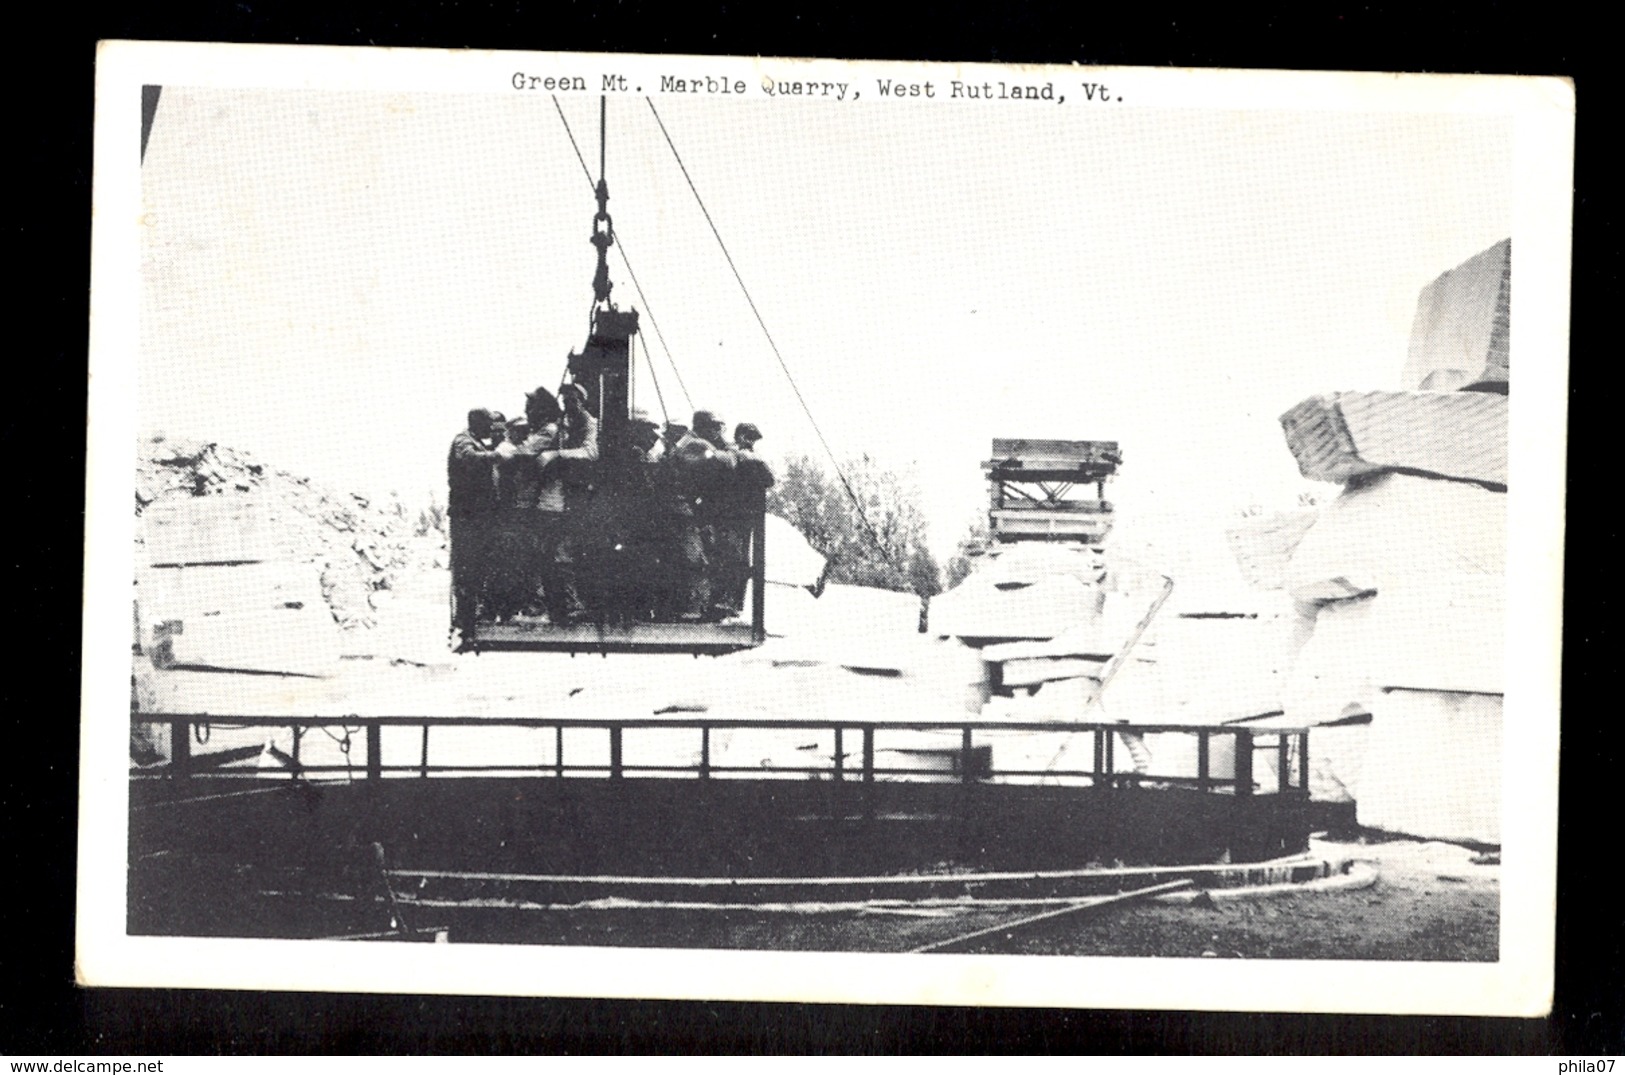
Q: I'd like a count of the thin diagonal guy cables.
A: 2